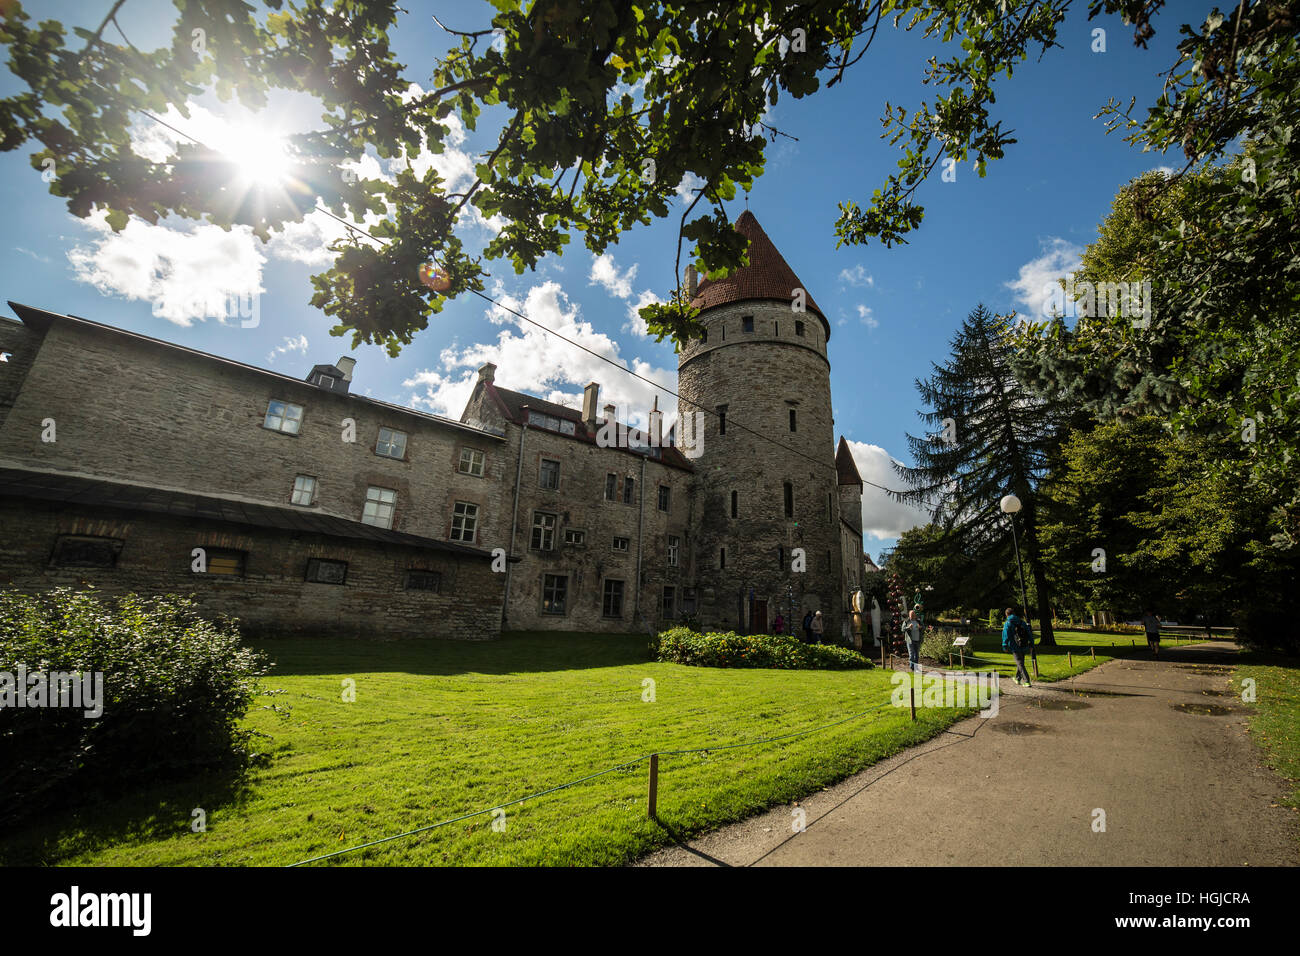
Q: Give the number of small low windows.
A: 4